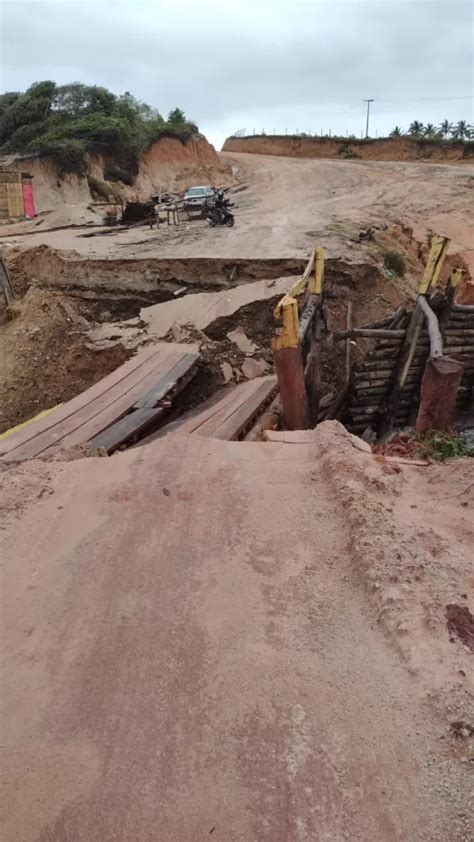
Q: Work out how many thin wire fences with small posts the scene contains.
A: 1